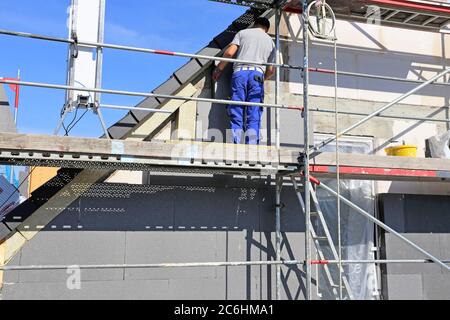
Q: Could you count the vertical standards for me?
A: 2